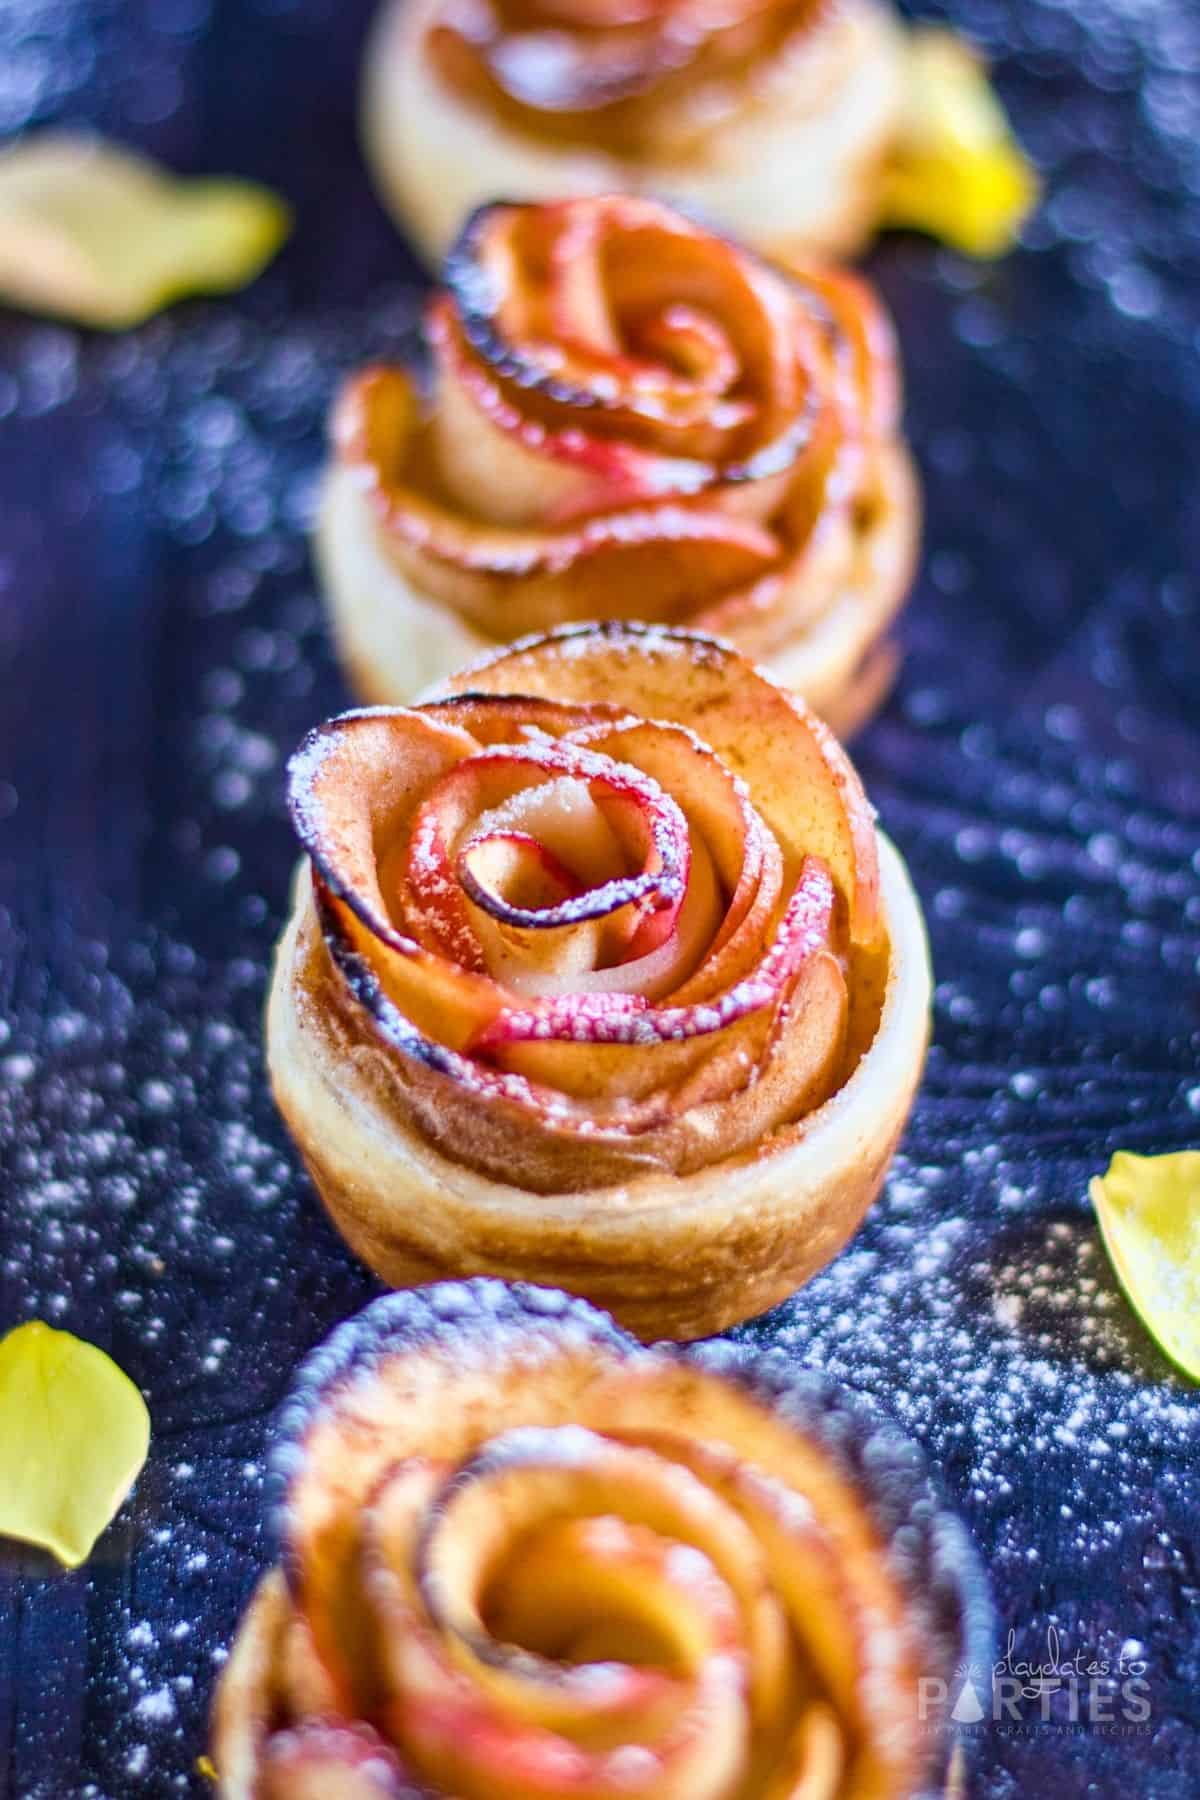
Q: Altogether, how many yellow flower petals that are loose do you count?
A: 4